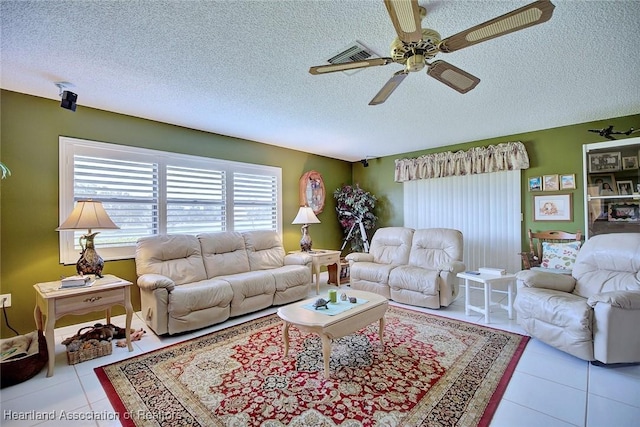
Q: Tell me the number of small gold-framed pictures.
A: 3